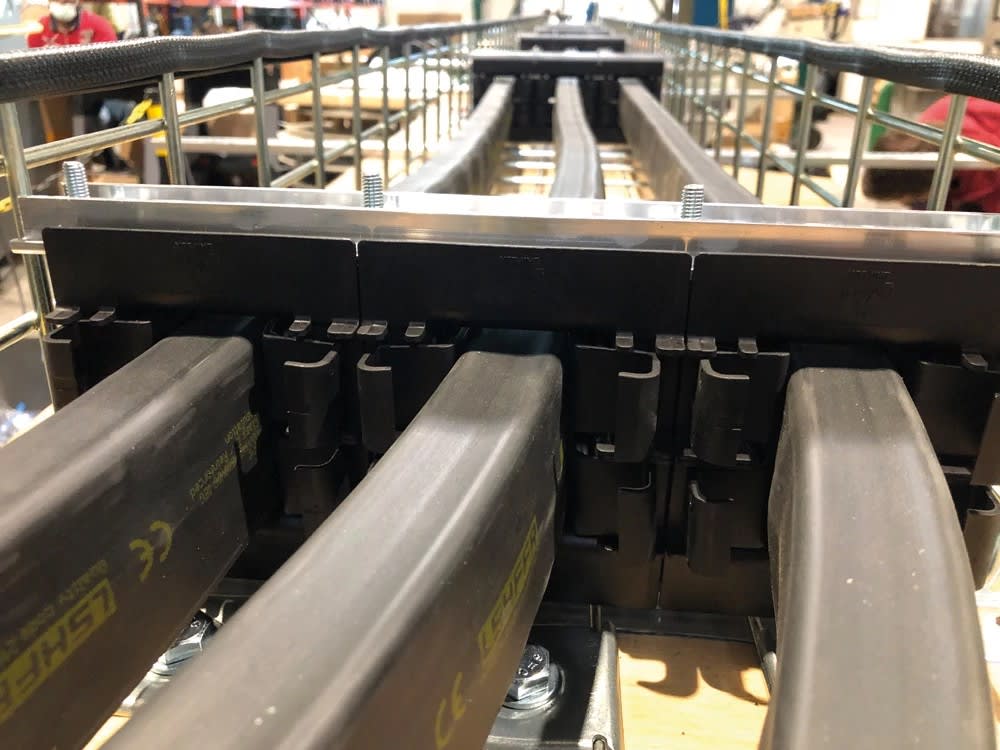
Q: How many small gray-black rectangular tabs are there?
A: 11